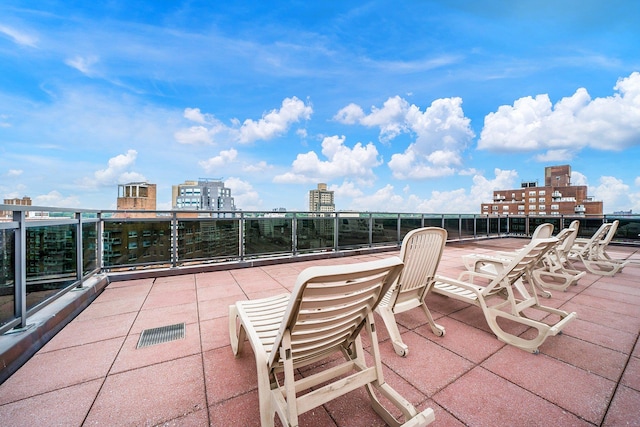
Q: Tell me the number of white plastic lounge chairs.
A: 8